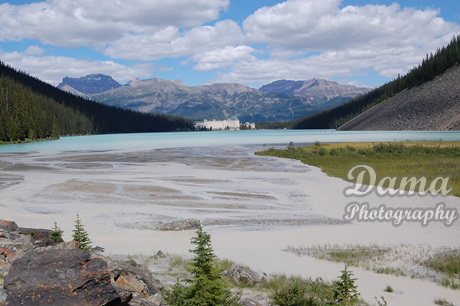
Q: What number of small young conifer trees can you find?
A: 4